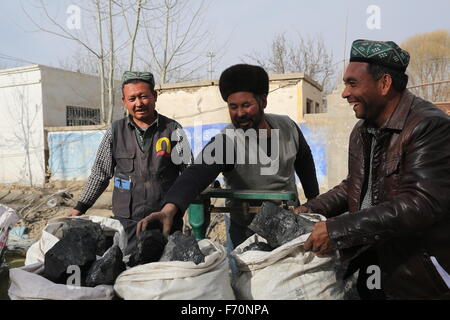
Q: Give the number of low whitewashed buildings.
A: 2